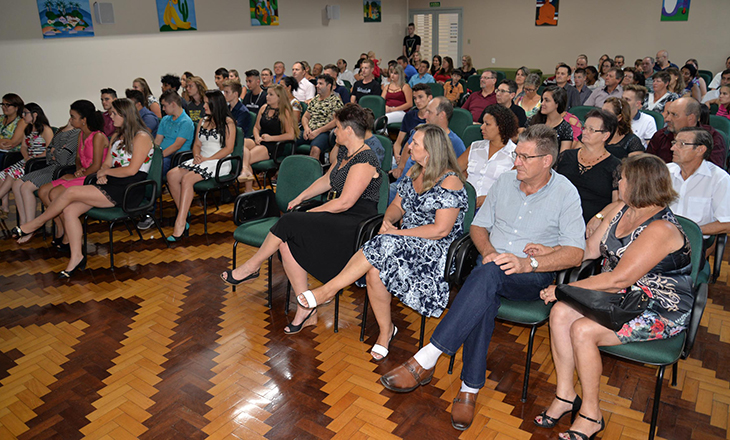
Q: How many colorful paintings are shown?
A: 6